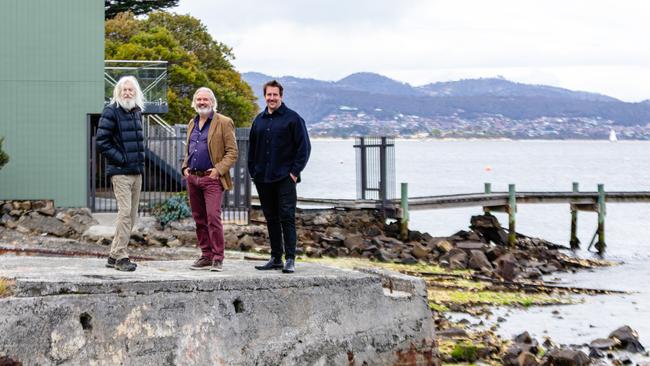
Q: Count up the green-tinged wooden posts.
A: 5